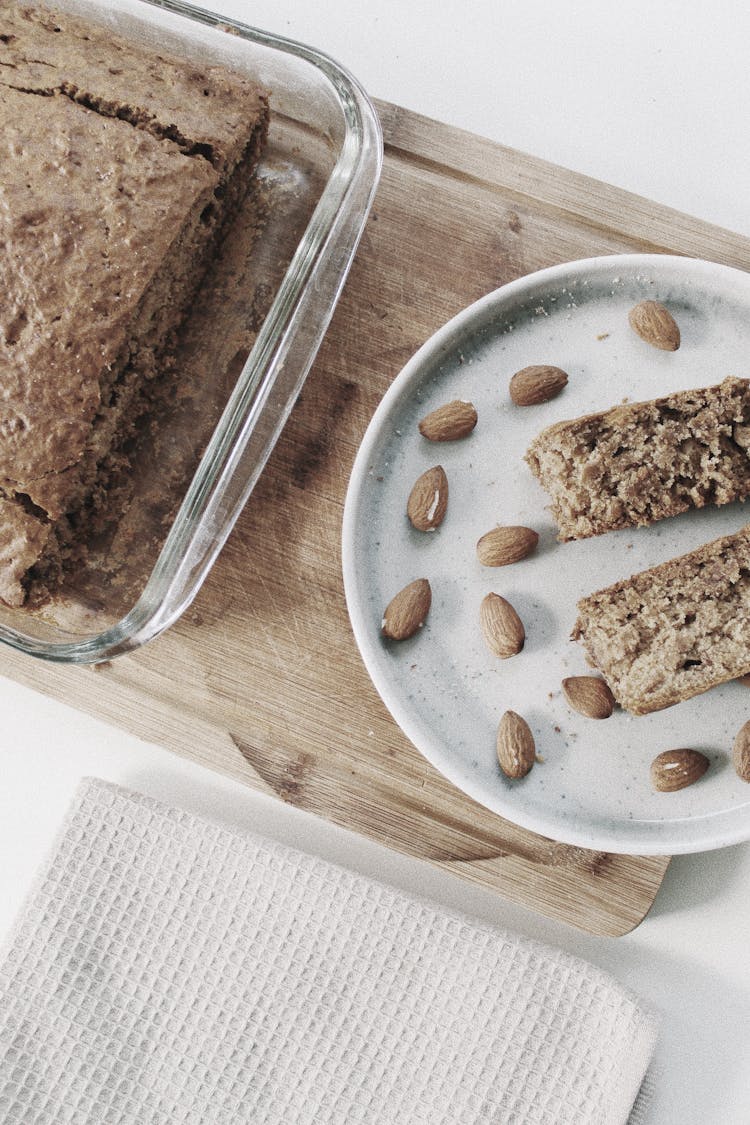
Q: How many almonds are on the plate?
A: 12